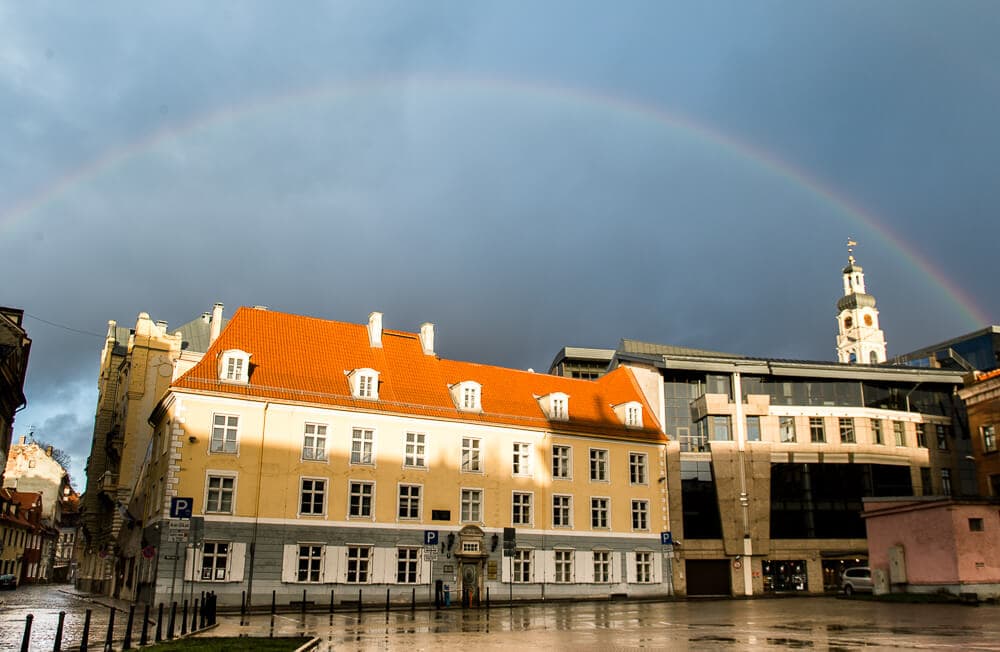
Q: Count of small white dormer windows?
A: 5